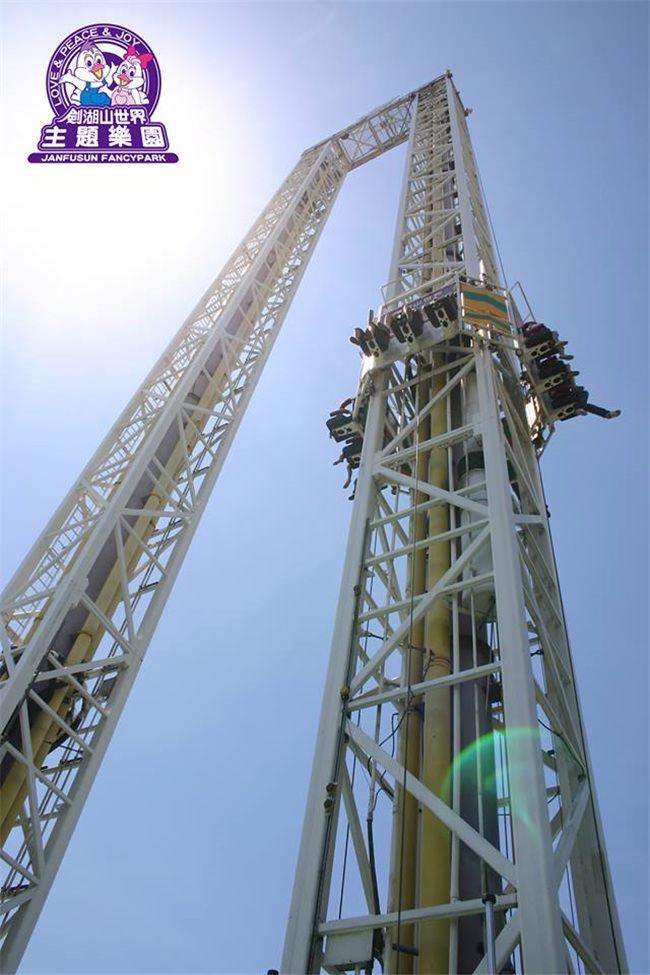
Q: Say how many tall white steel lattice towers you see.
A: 2